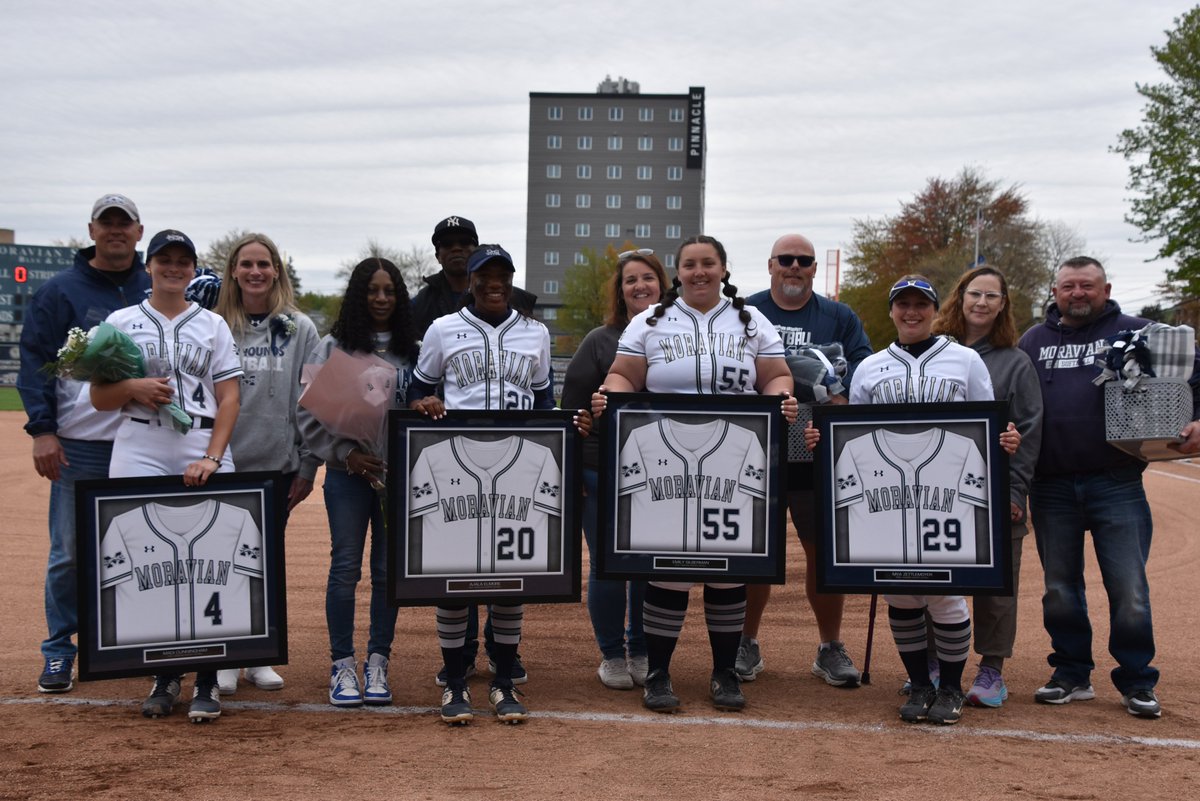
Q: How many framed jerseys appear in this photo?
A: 4